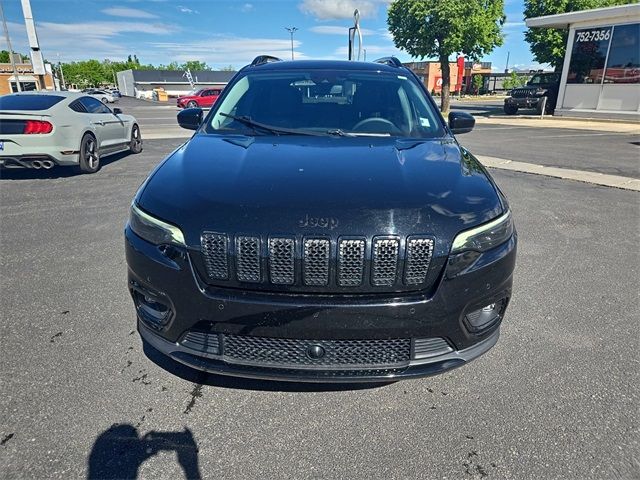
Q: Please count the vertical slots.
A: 7